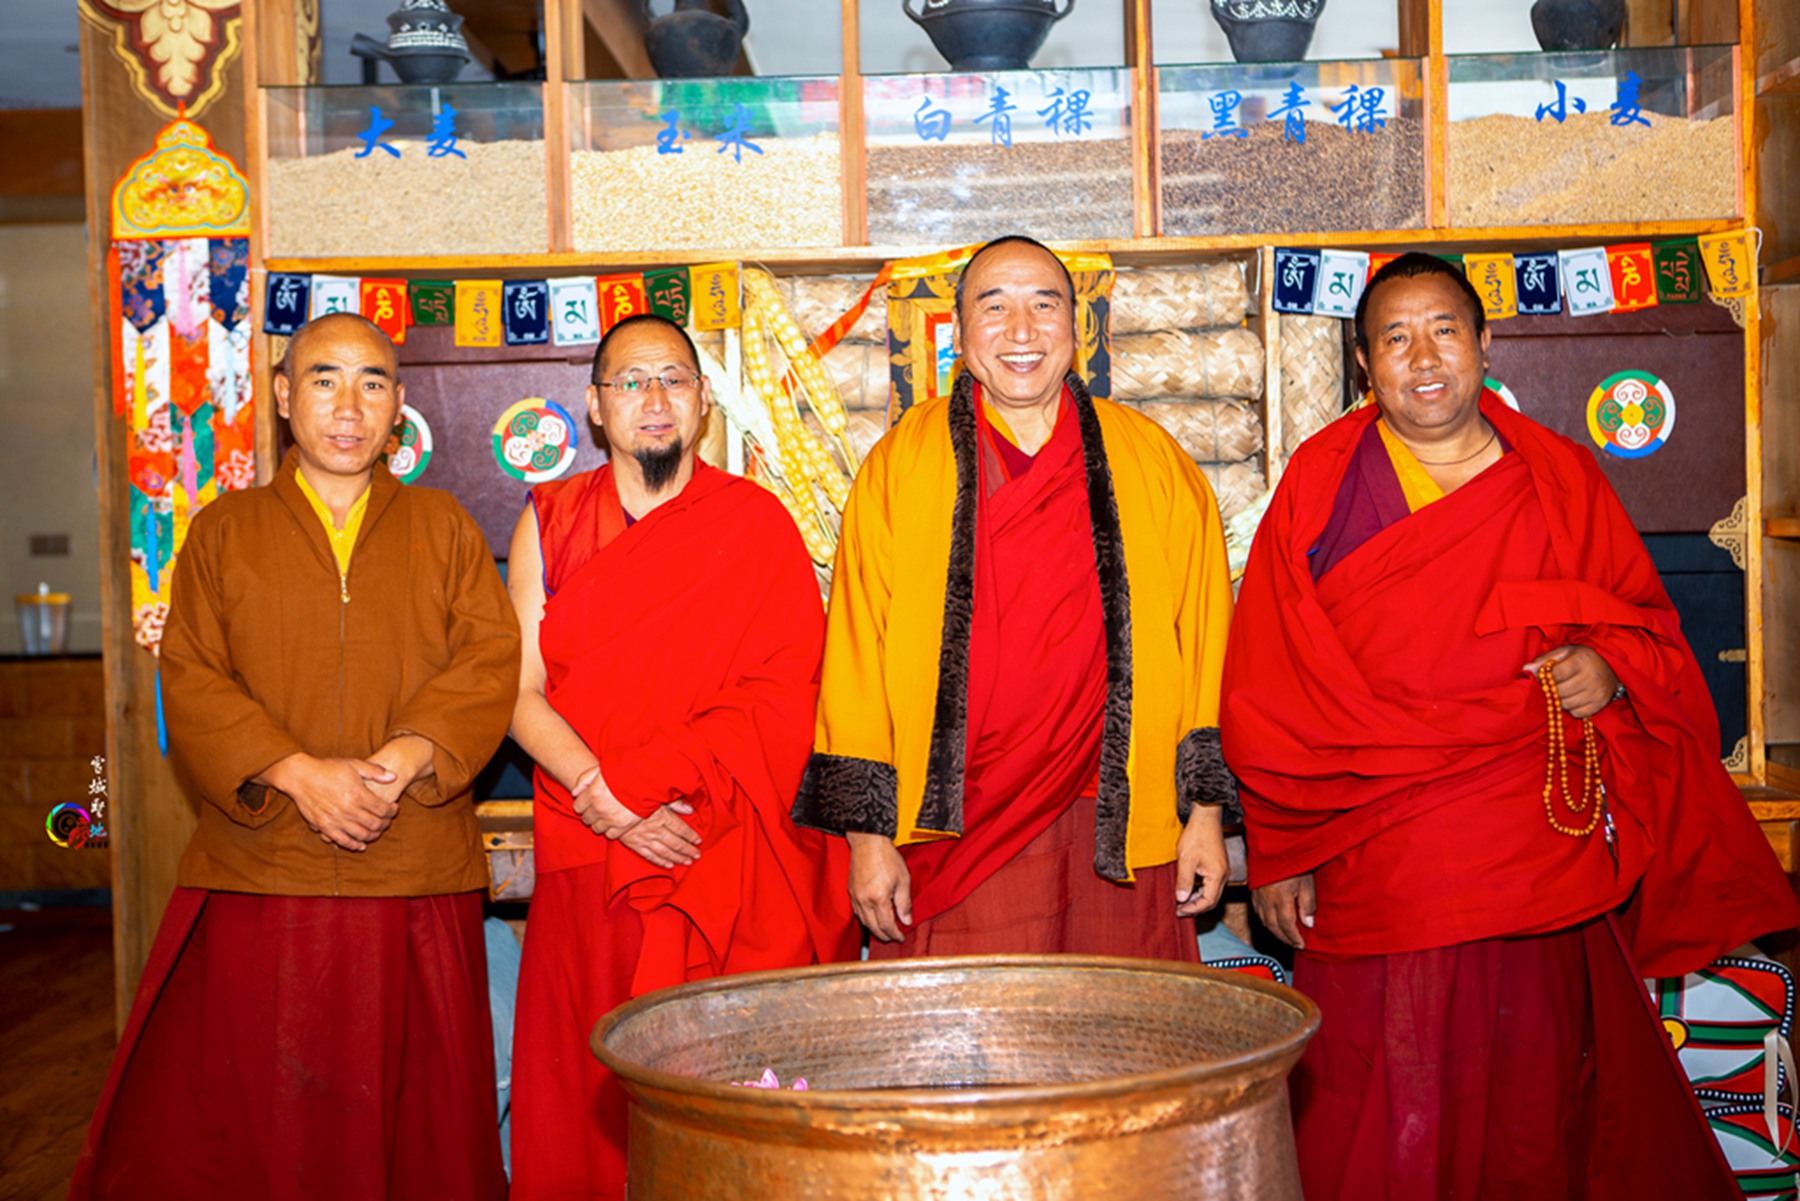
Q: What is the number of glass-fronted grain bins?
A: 5